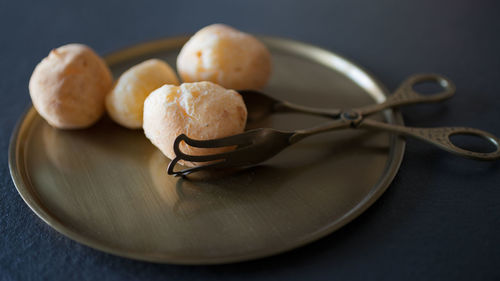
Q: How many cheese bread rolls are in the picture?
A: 4